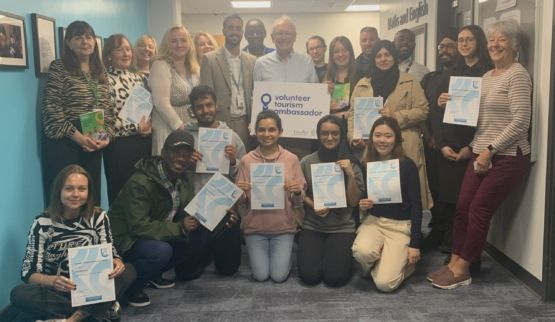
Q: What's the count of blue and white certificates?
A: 9